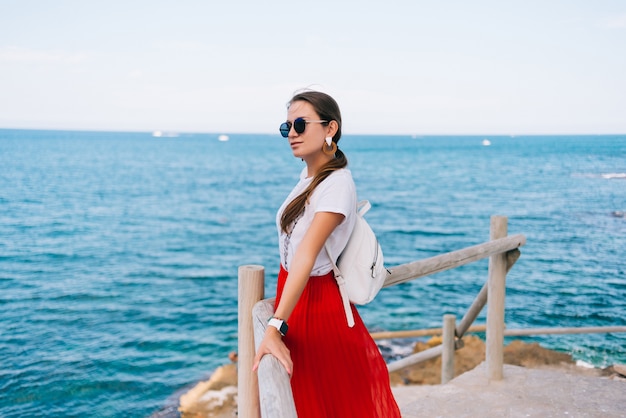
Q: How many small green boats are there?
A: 0